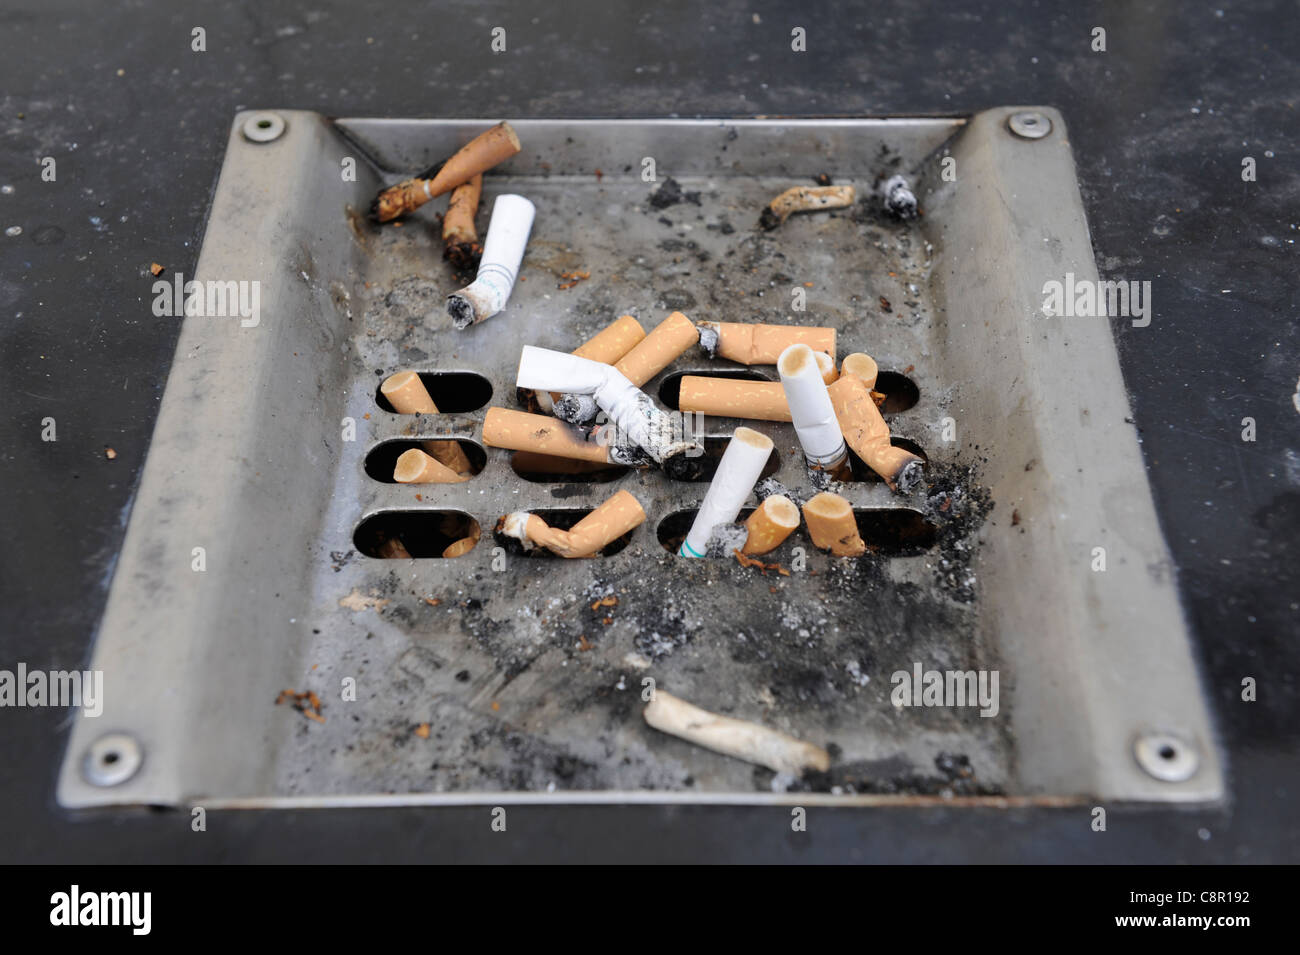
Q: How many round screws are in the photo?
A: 4